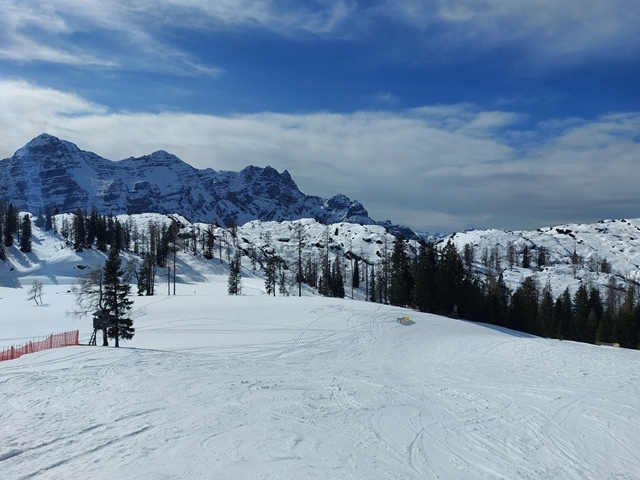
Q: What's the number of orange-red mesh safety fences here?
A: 1